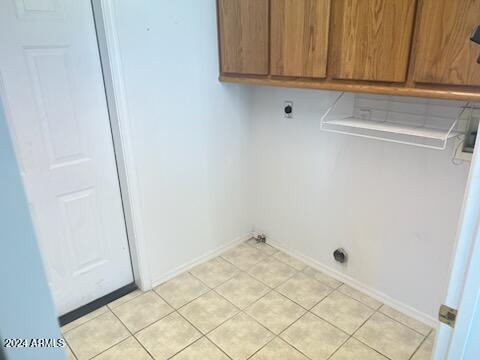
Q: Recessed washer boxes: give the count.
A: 1